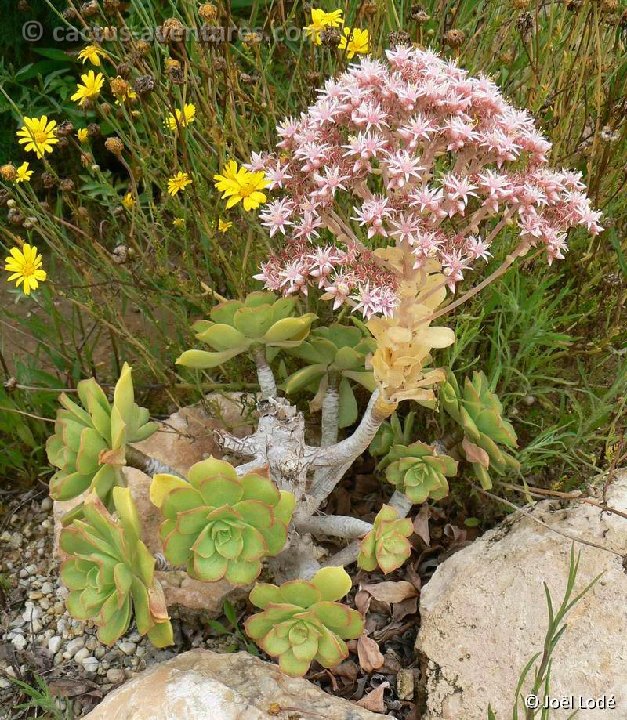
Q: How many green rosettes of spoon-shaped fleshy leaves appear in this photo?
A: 9